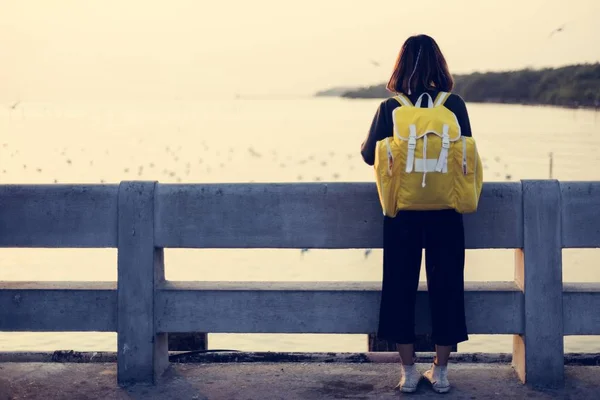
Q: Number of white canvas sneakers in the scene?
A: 2